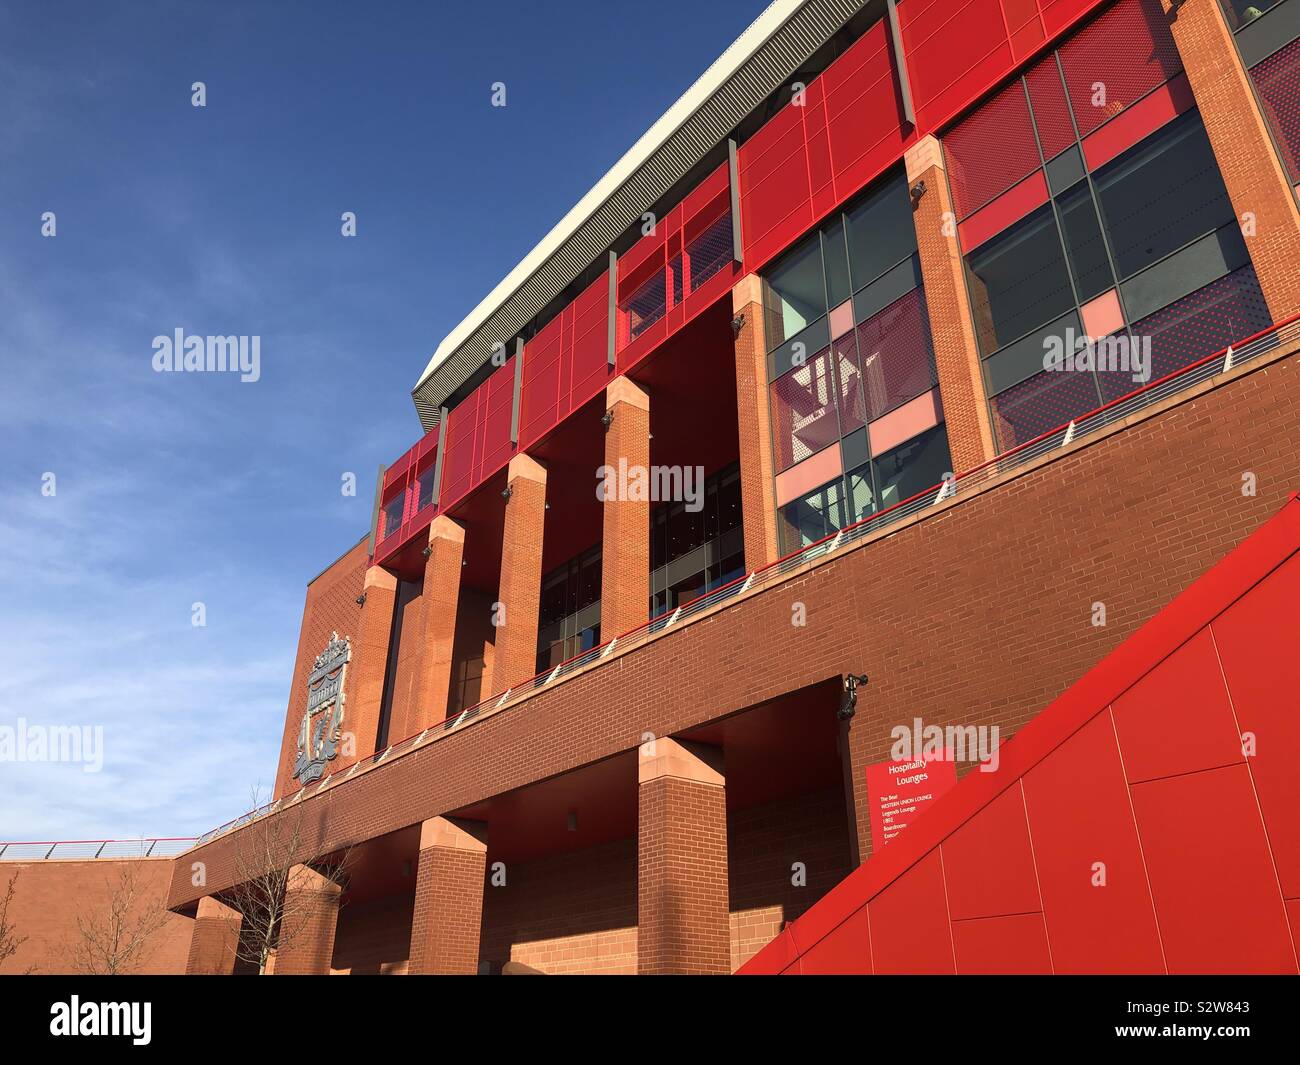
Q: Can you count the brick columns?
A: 11